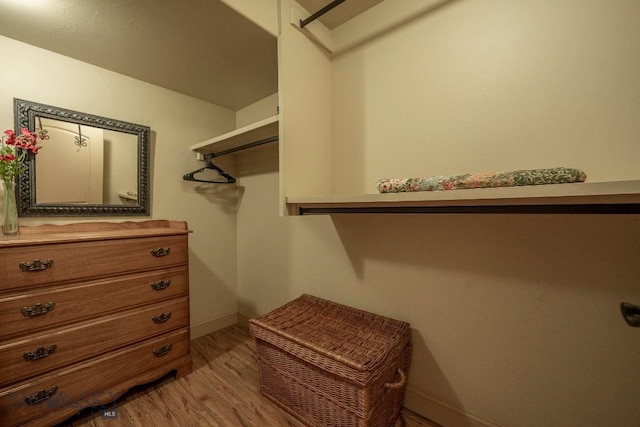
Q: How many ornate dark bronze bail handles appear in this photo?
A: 8